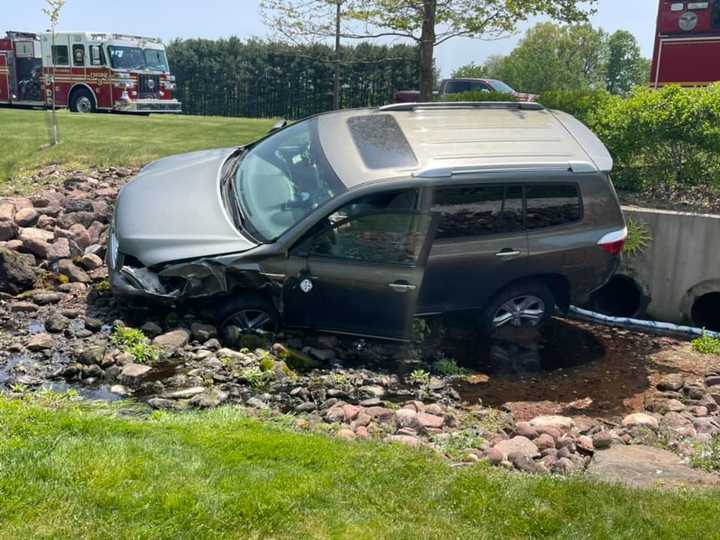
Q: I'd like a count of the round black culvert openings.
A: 2